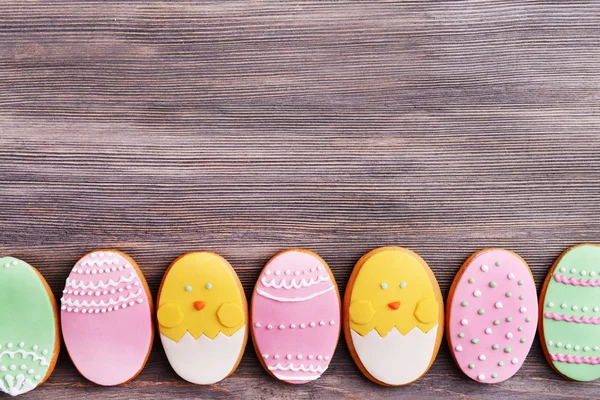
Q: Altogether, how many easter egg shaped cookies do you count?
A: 7